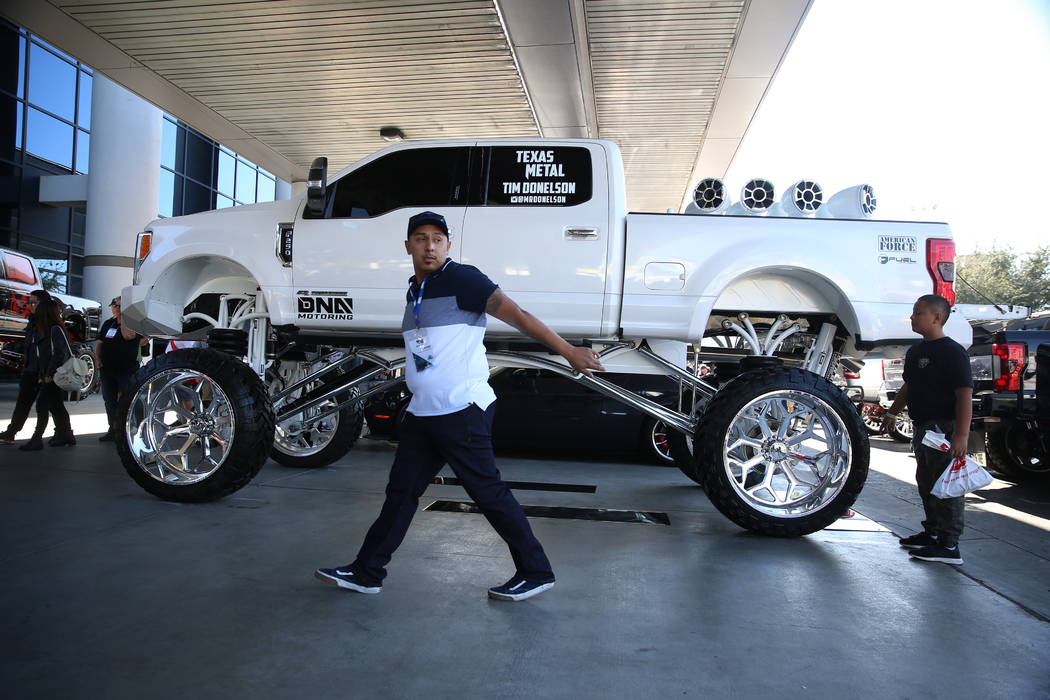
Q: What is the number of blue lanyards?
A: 1